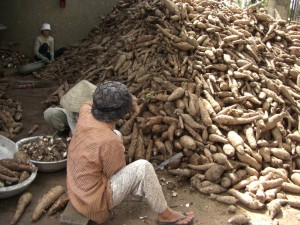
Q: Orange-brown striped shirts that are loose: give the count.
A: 1